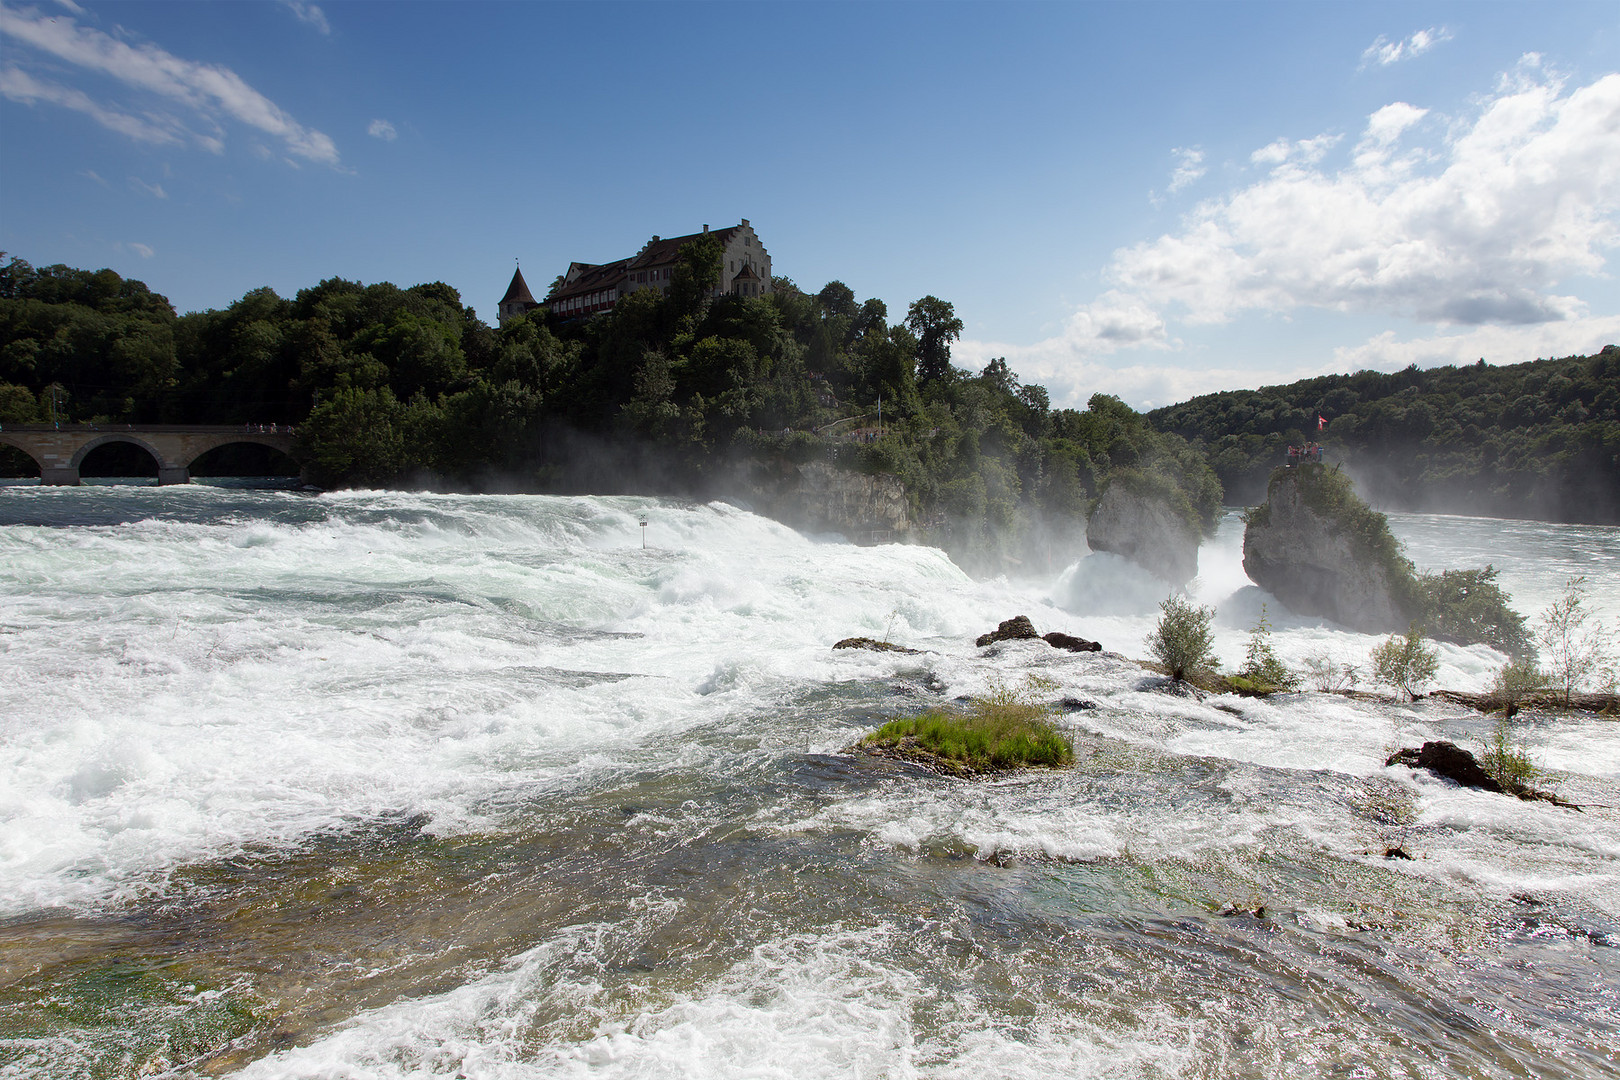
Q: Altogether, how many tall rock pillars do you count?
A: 2